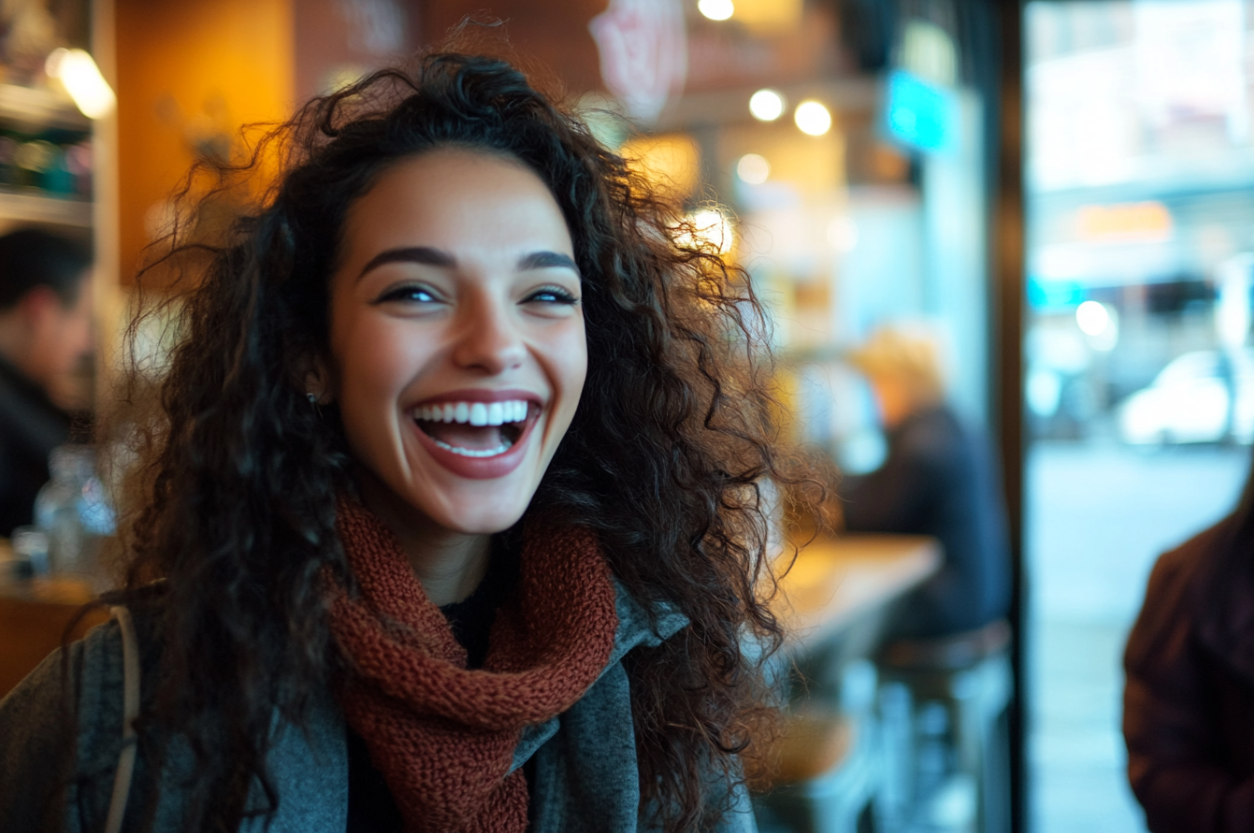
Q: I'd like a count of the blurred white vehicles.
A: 1